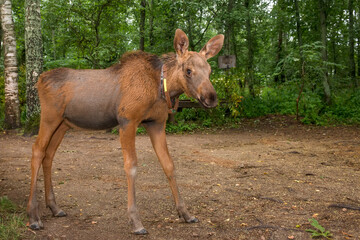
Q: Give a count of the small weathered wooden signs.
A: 1